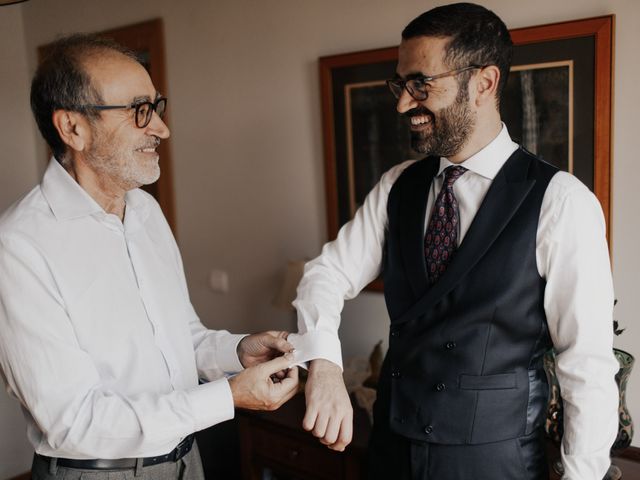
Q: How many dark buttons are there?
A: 5